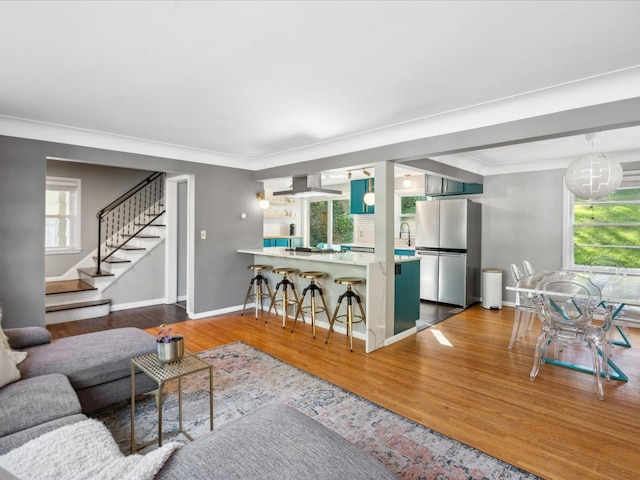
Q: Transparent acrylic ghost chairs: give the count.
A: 4